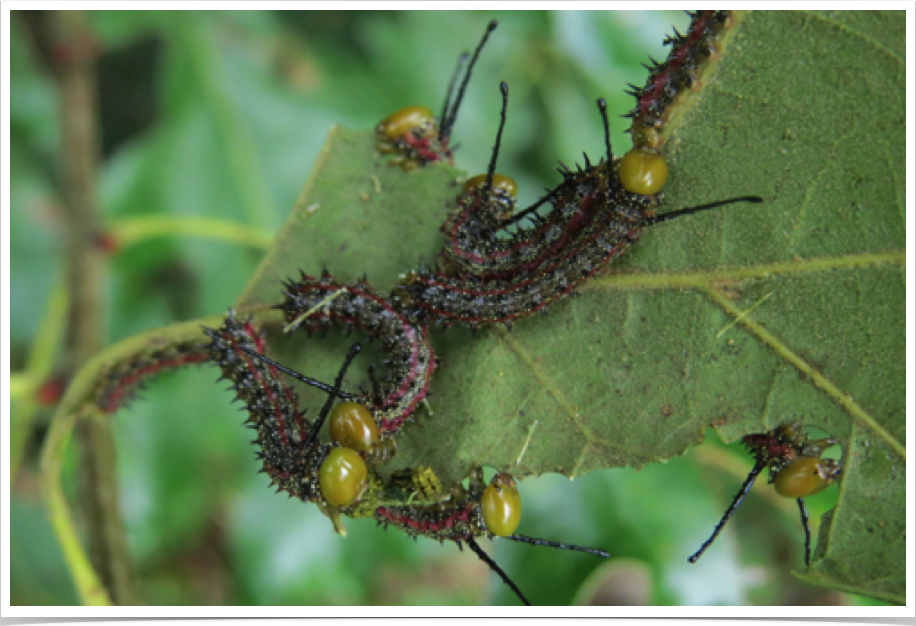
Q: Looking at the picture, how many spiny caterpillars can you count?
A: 9